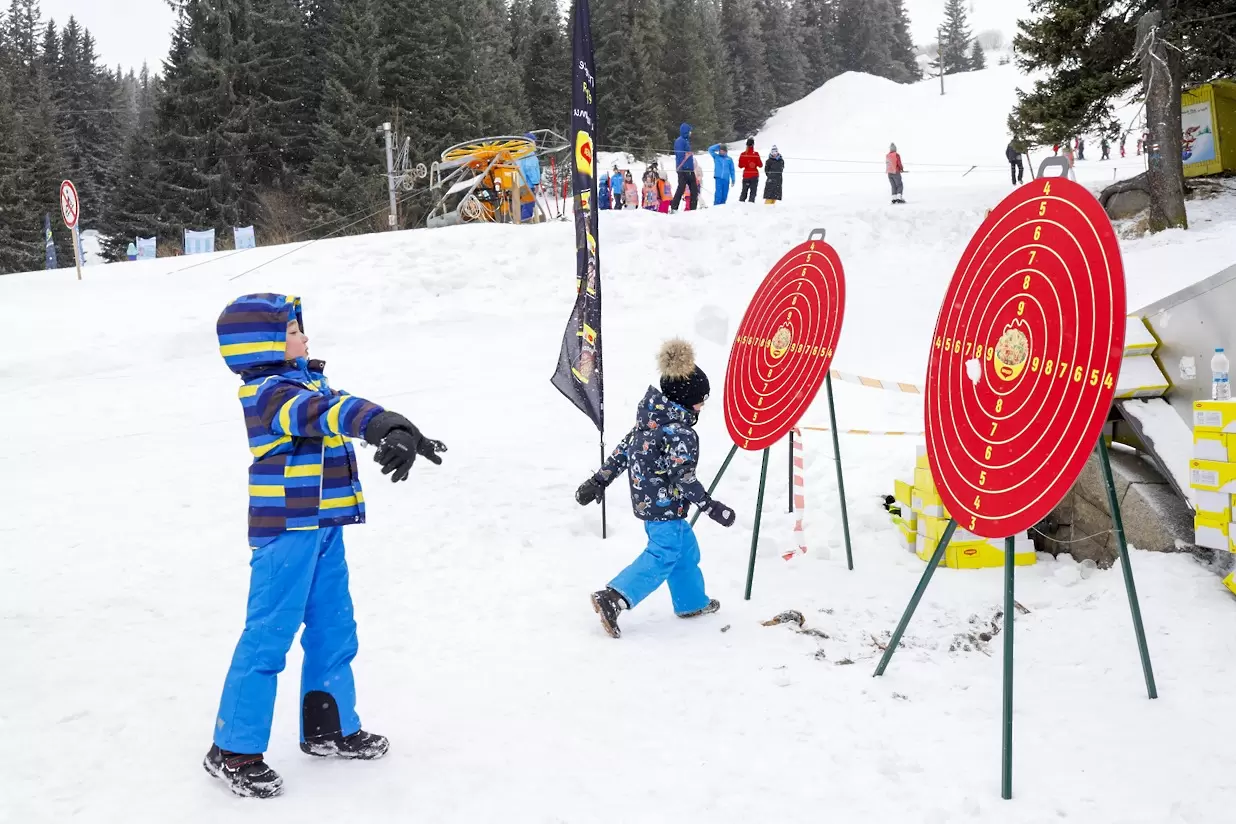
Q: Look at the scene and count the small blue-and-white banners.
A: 3